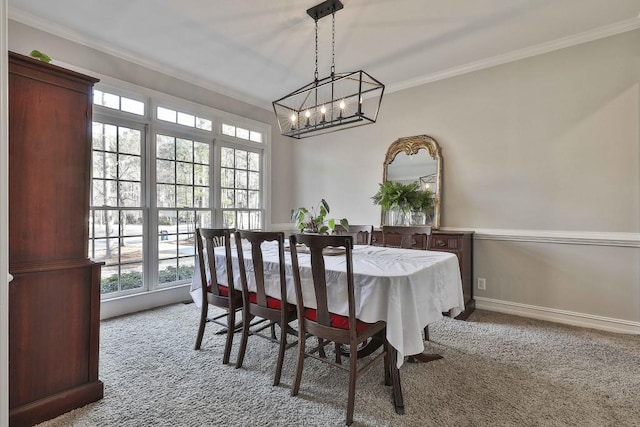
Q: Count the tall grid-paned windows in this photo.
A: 3